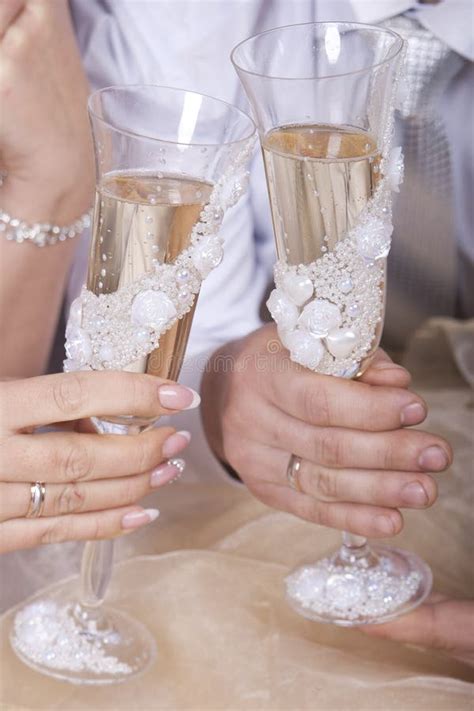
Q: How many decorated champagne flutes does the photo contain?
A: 2